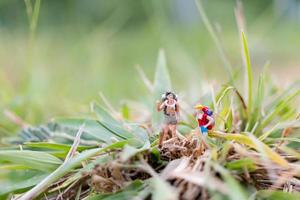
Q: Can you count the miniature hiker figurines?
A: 2